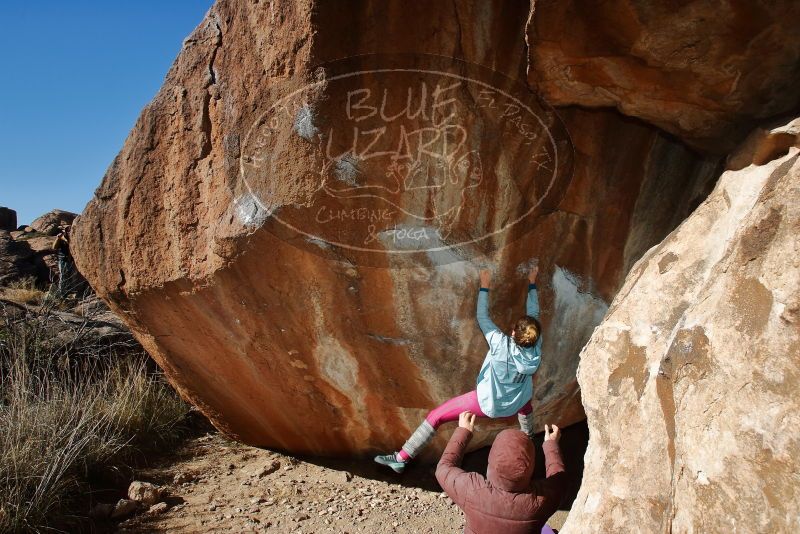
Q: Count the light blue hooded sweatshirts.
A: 1